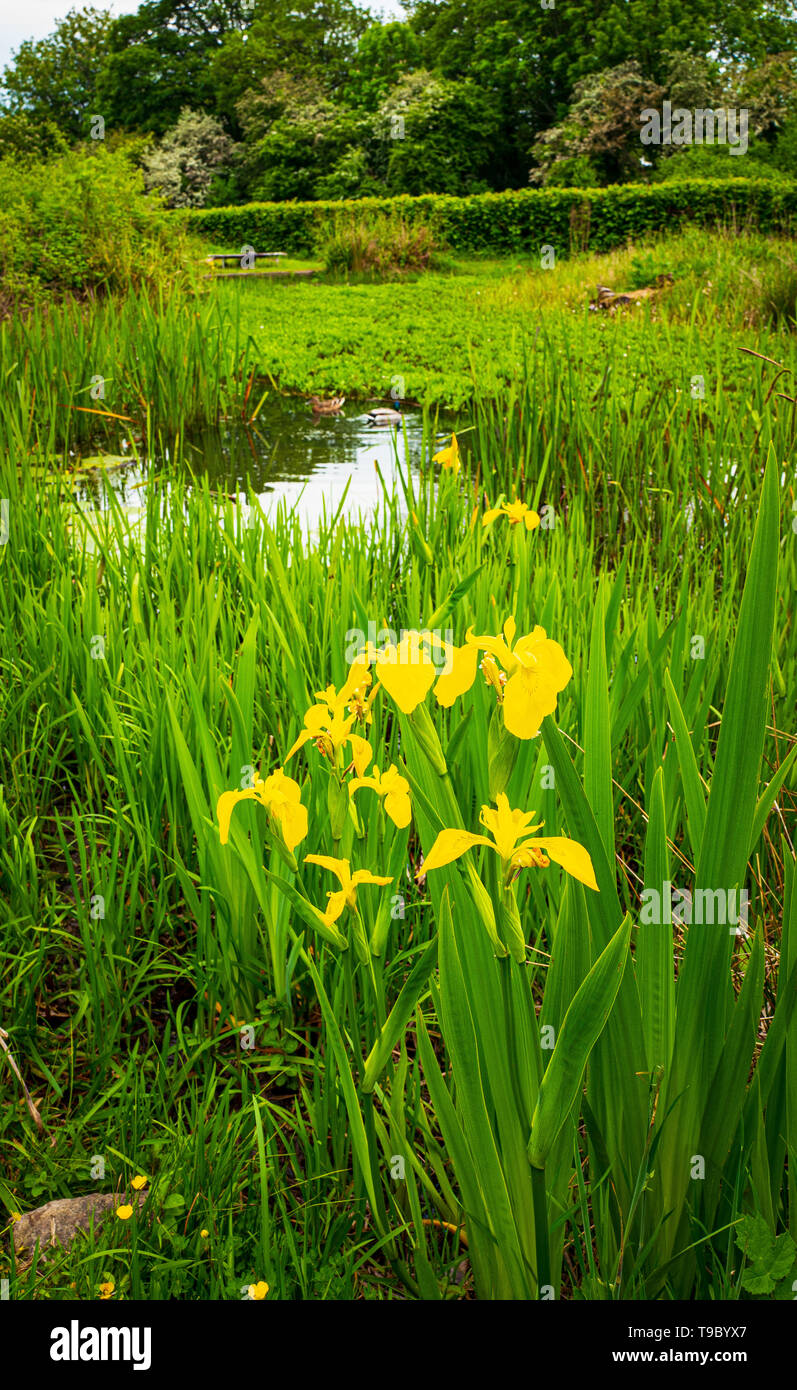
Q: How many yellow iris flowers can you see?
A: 9